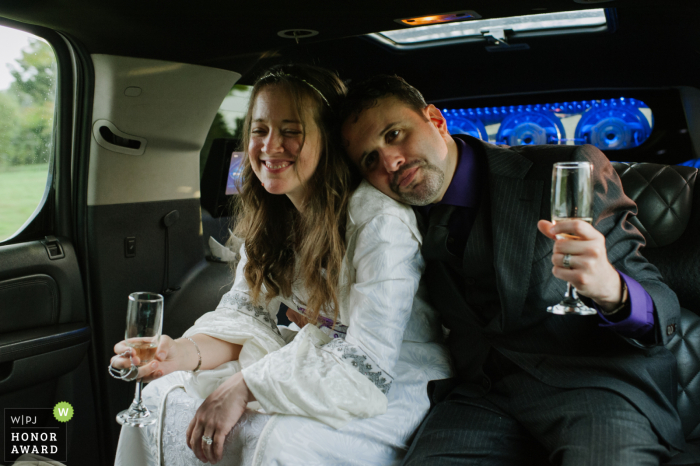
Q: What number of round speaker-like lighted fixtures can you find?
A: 3